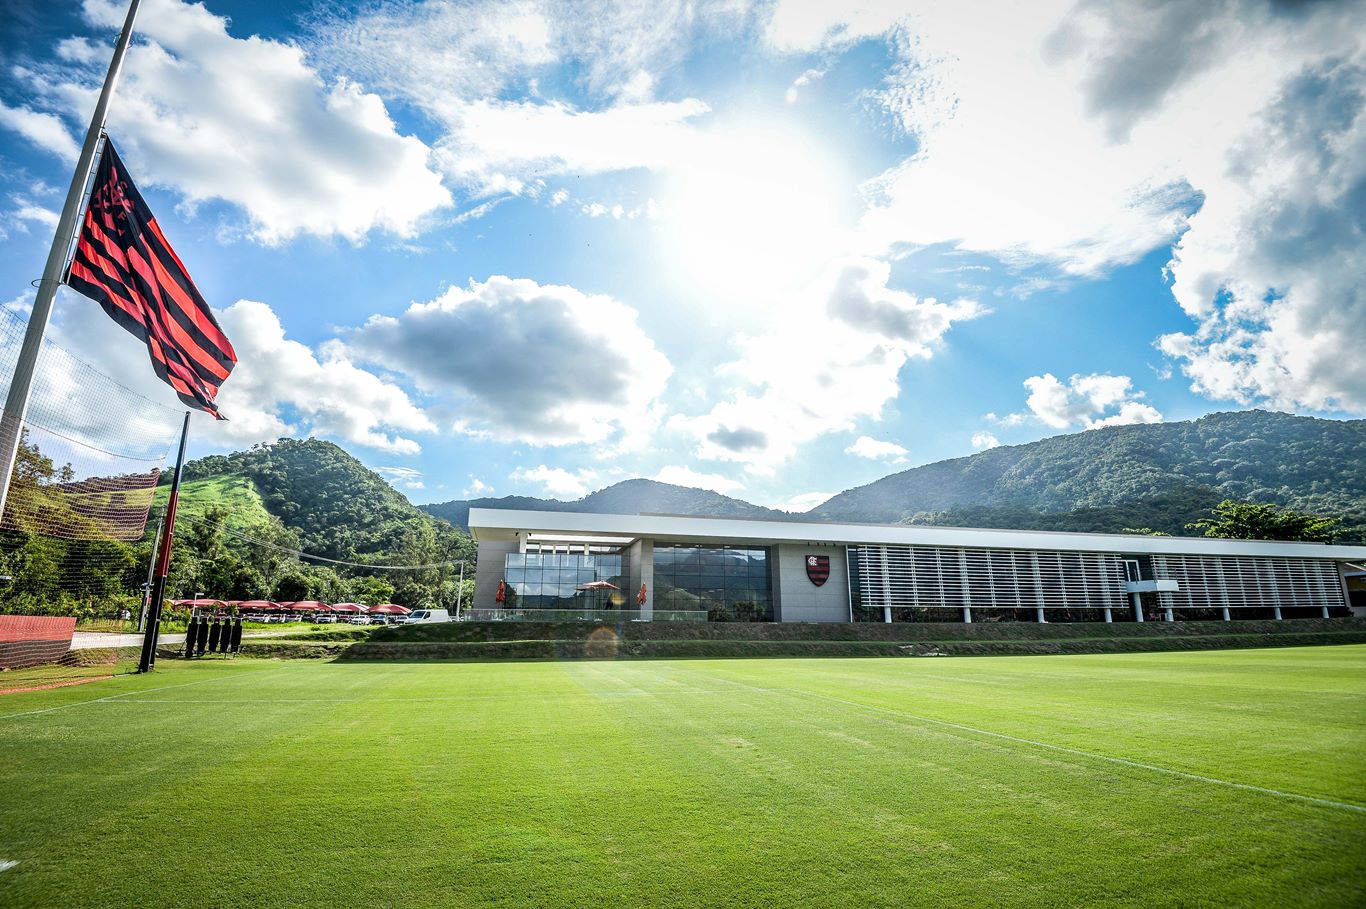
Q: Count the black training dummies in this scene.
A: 5